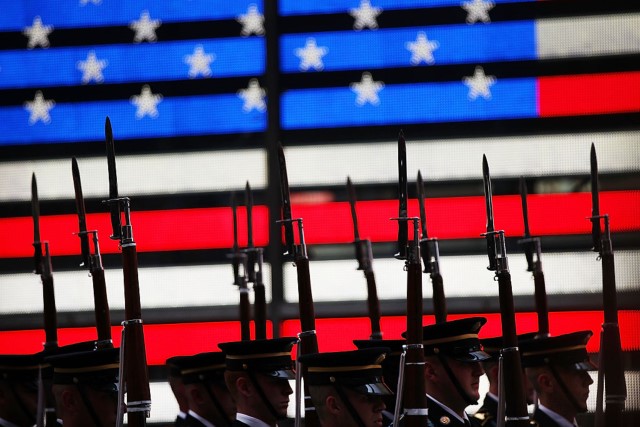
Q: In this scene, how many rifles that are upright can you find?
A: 12